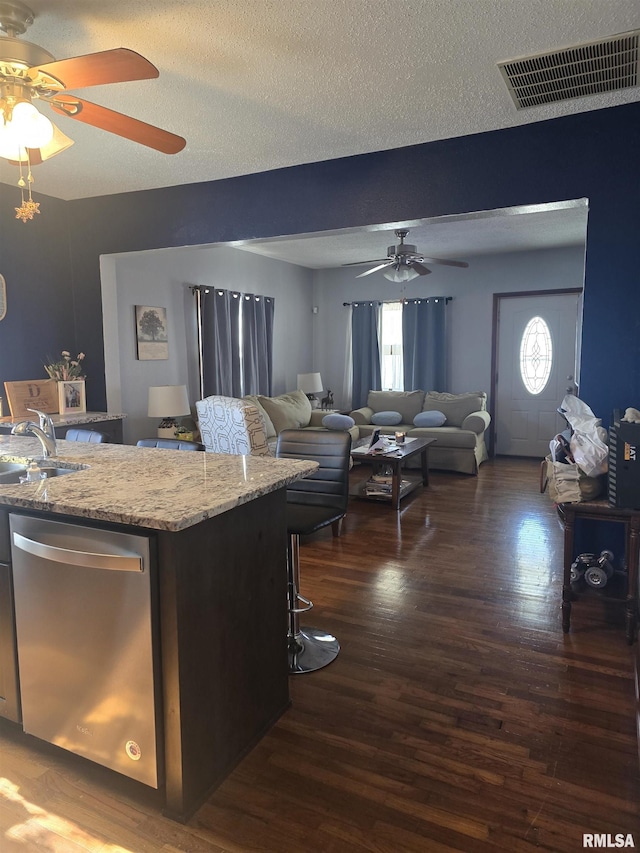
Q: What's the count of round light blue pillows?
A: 3